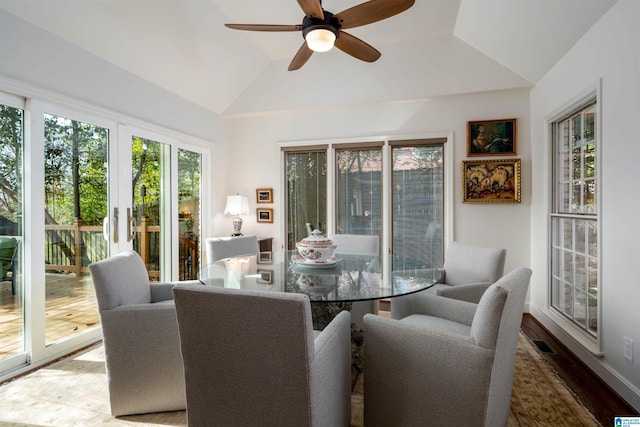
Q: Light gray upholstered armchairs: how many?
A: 6